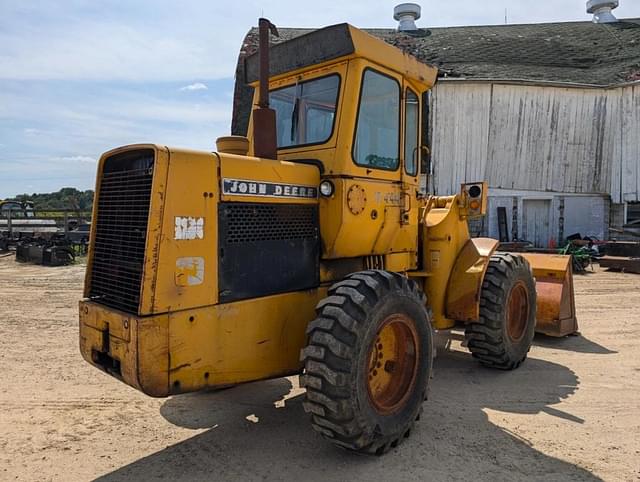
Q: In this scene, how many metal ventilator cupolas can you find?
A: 2